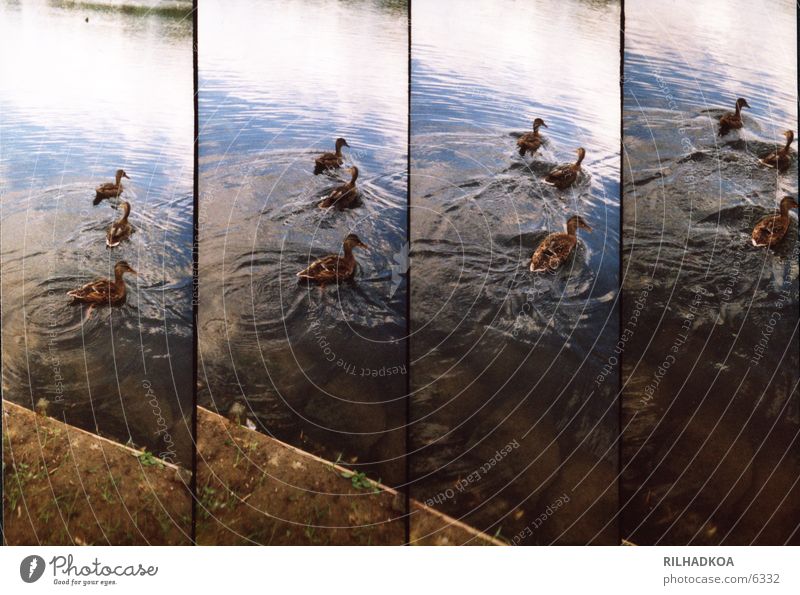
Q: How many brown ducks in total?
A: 12